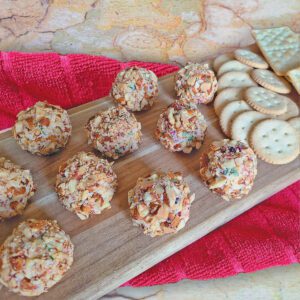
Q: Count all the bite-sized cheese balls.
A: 10